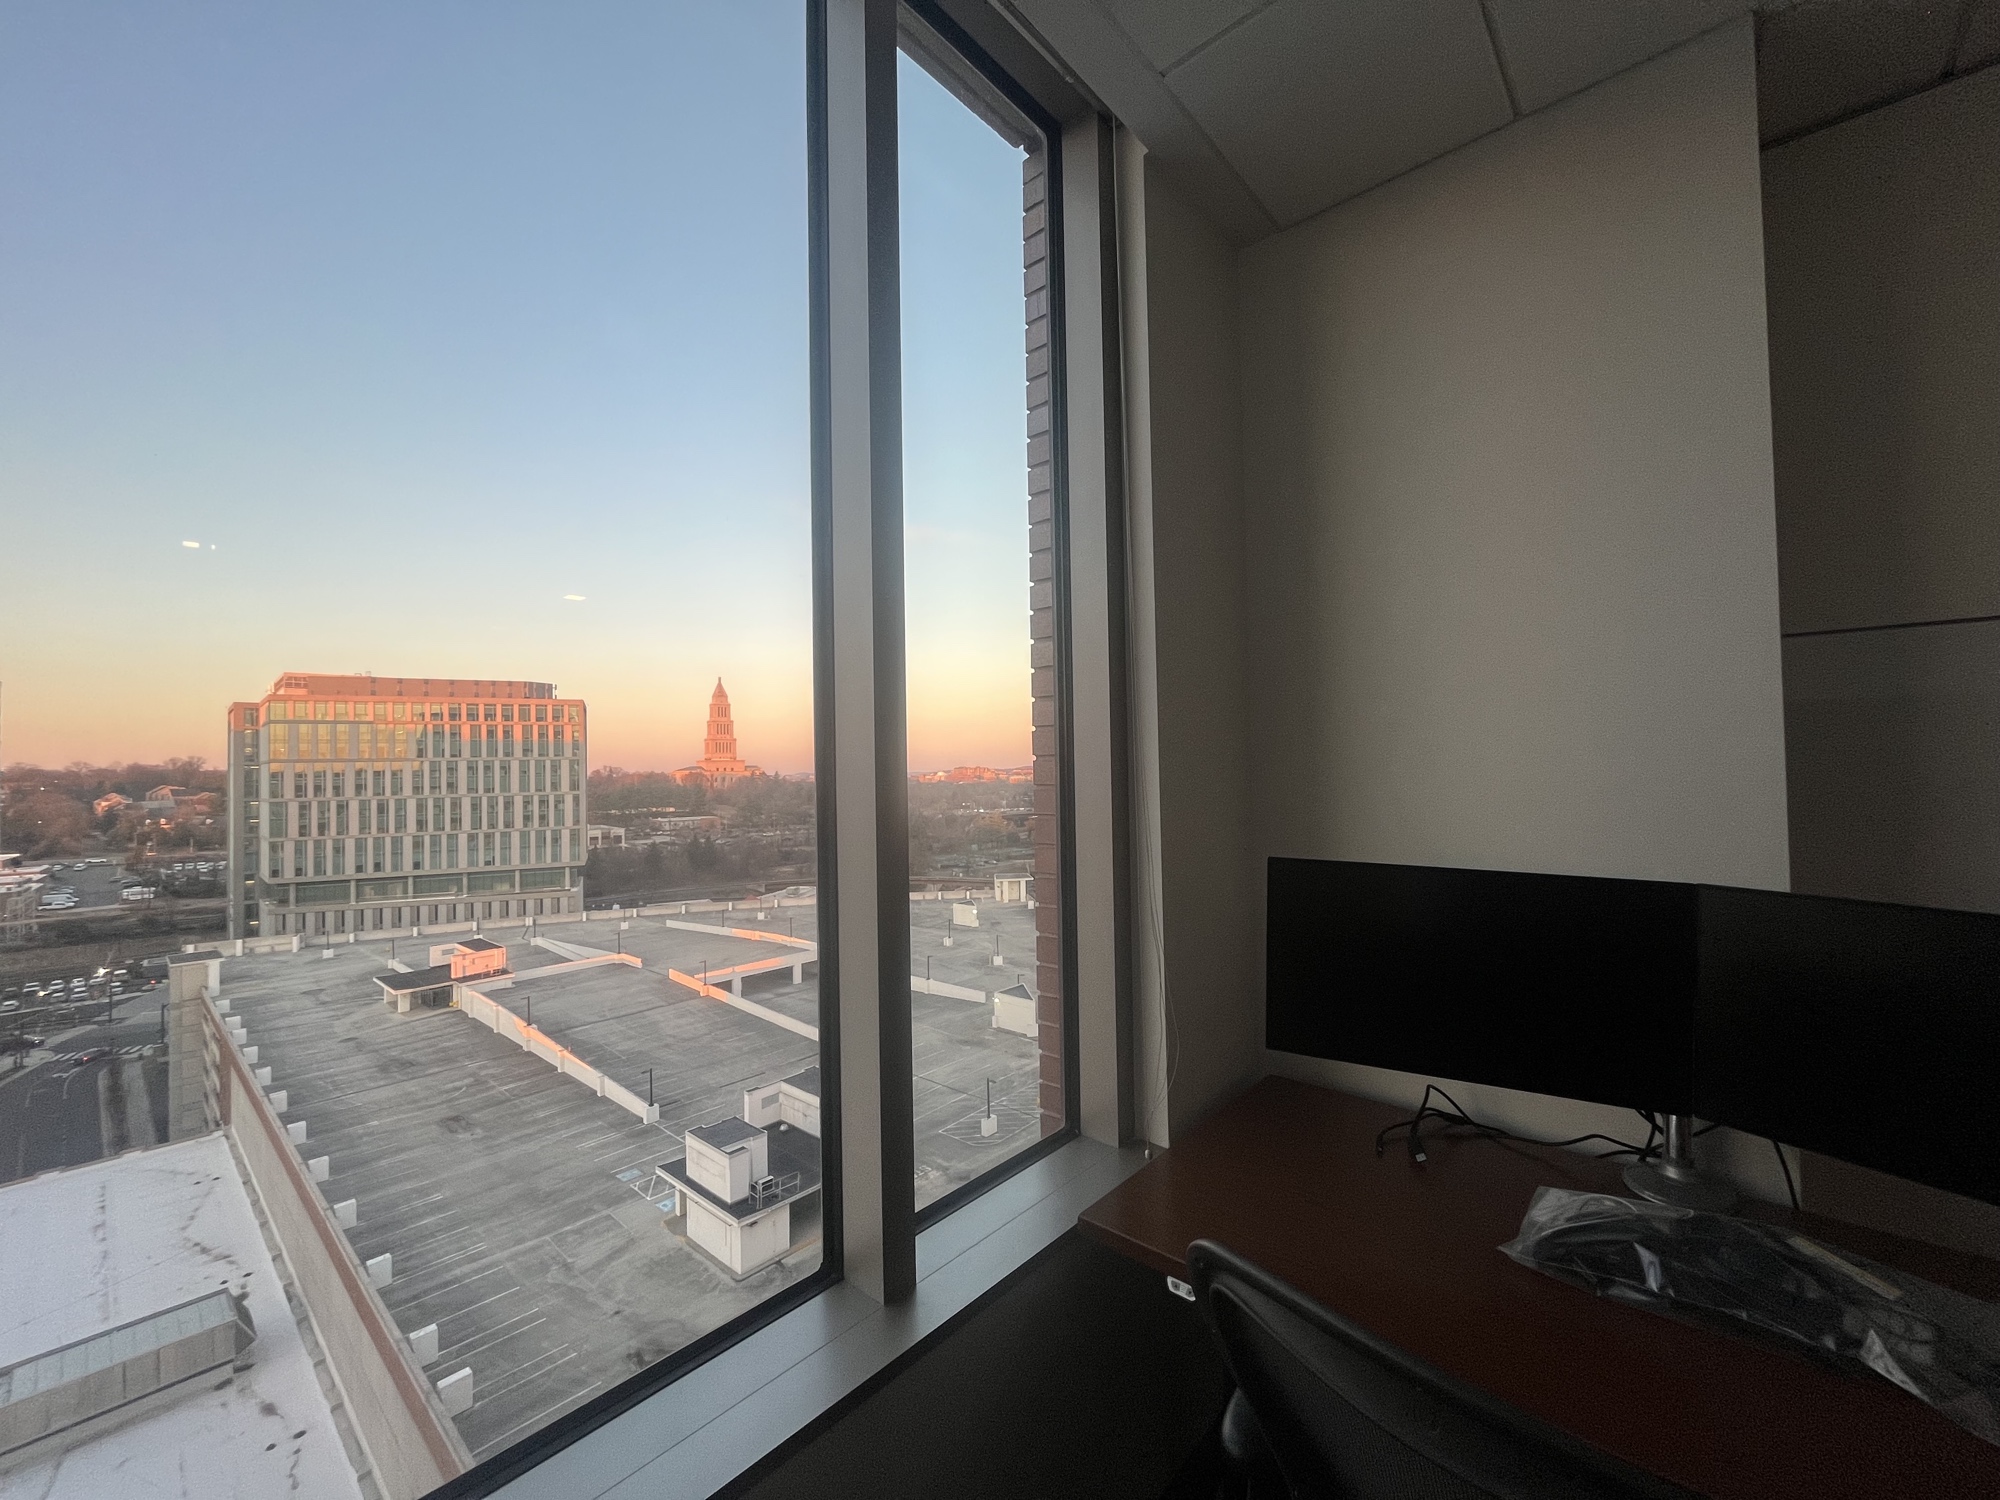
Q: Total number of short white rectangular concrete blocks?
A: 12